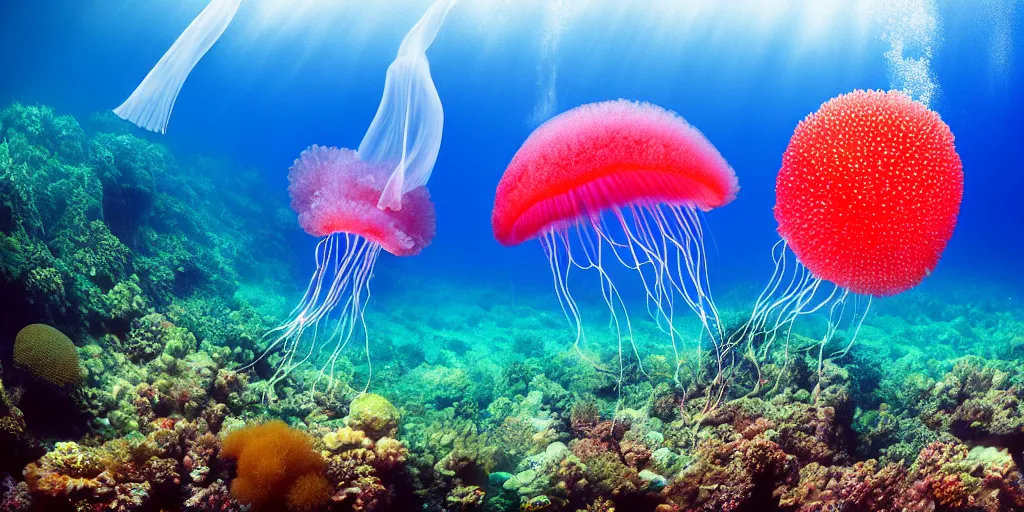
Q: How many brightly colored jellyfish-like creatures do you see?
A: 3